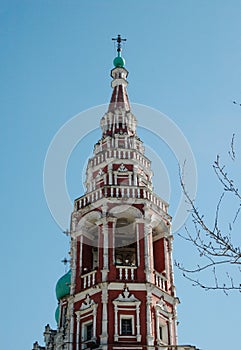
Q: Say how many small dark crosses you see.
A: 3